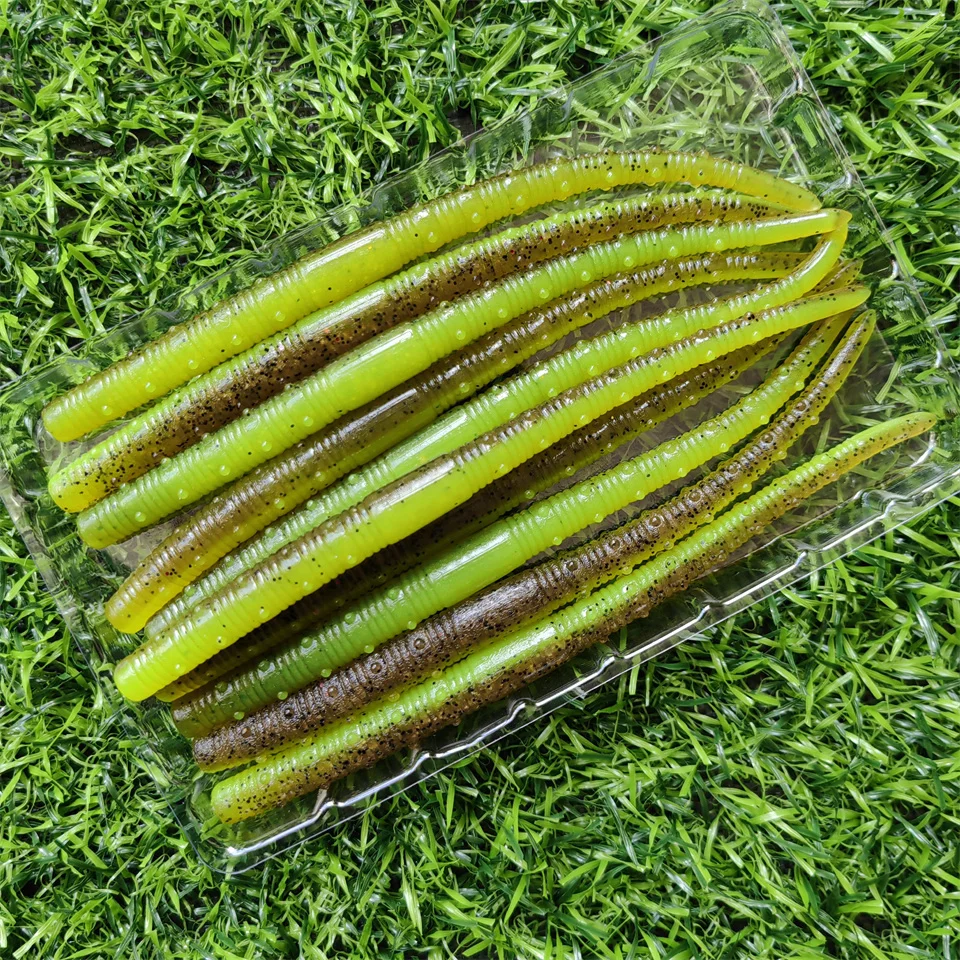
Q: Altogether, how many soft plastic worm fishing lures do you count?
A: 10